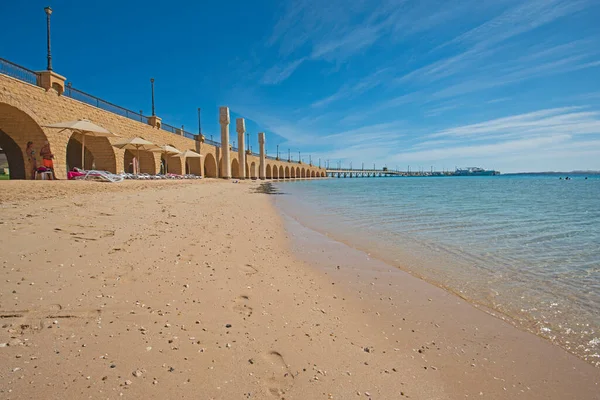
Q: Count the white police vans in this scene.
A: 0